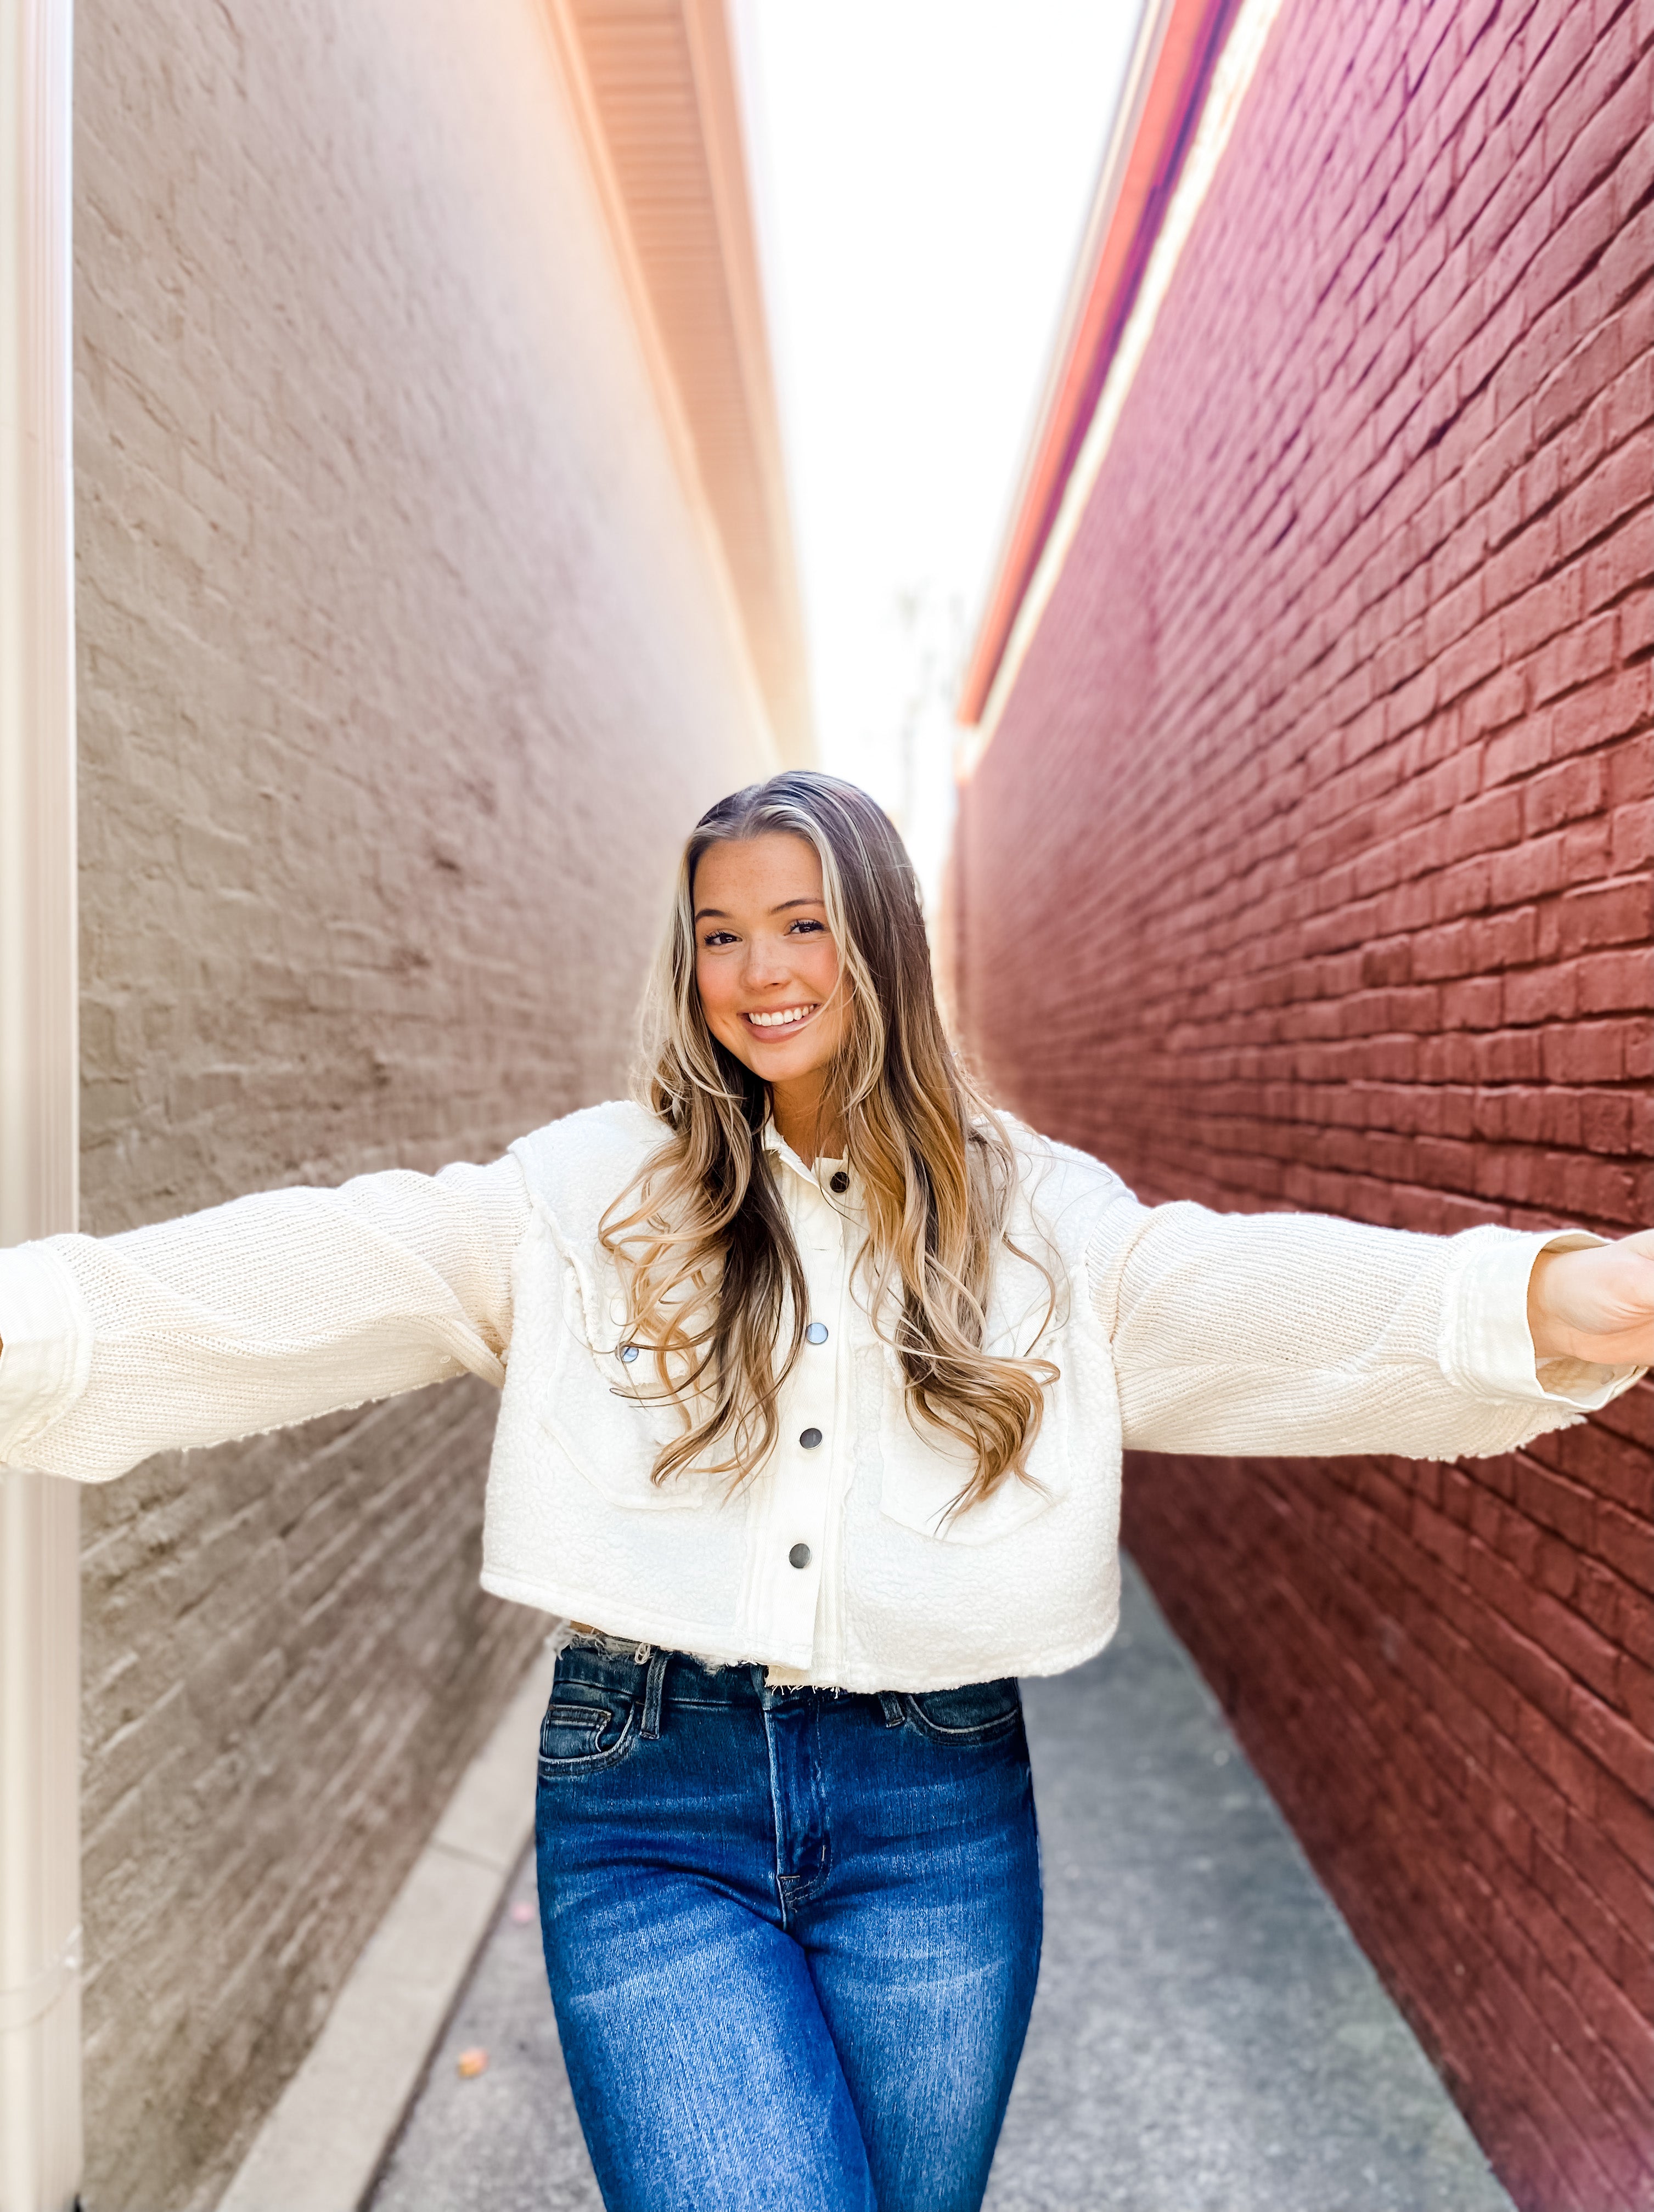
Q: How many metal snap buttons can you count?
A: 5